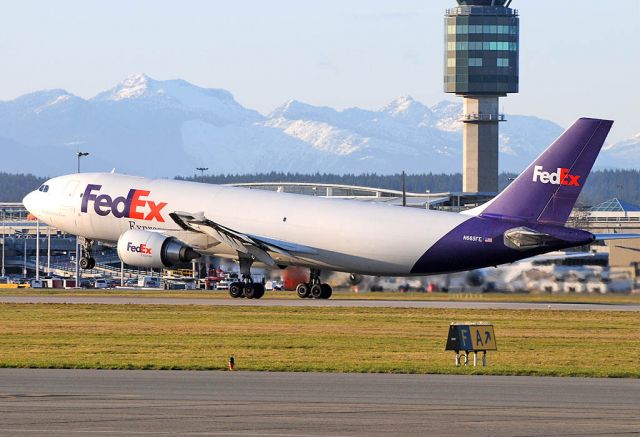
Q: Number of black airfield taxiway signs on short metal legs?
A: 1